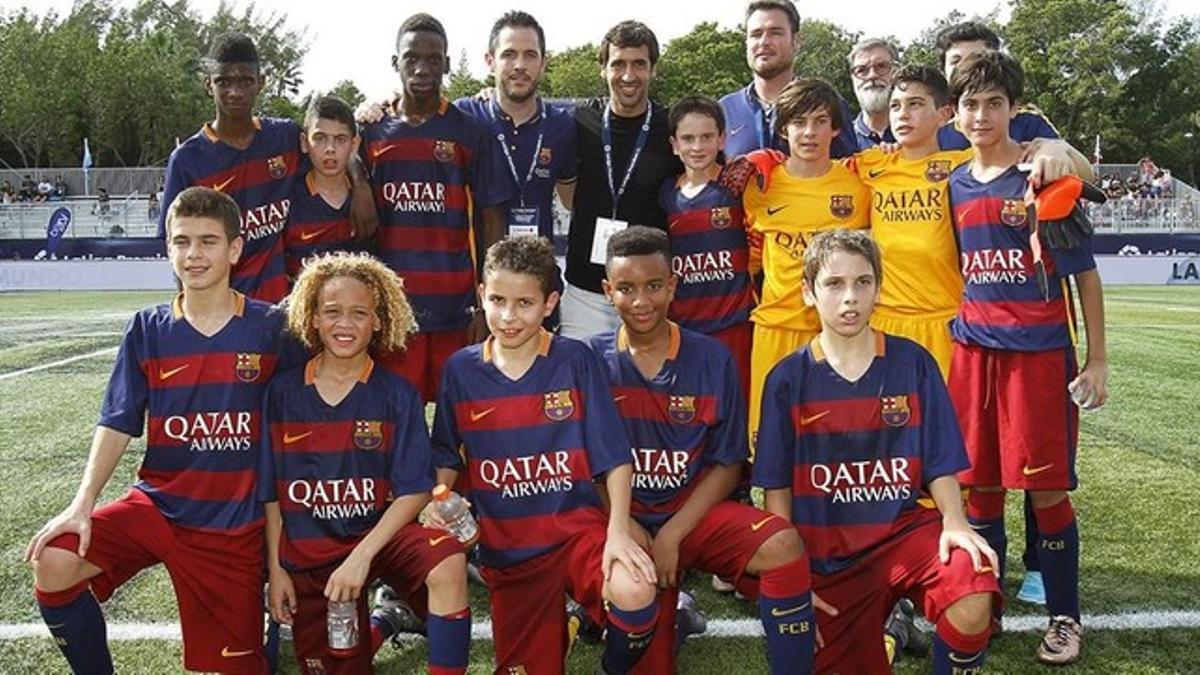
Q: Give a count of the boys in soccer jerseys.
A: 12